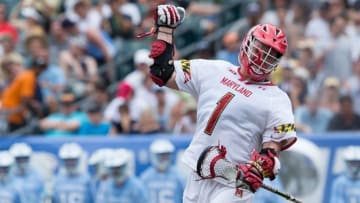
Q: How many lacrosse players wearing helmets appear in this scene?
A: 8